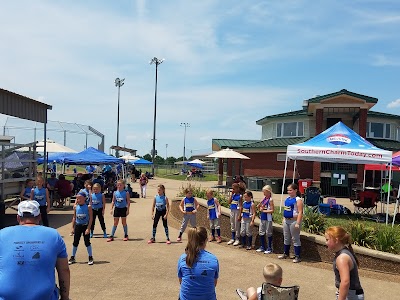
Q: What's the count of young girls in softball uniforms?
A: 13